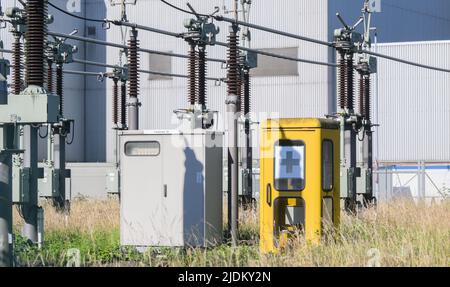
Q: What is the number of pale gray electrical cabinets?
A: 1